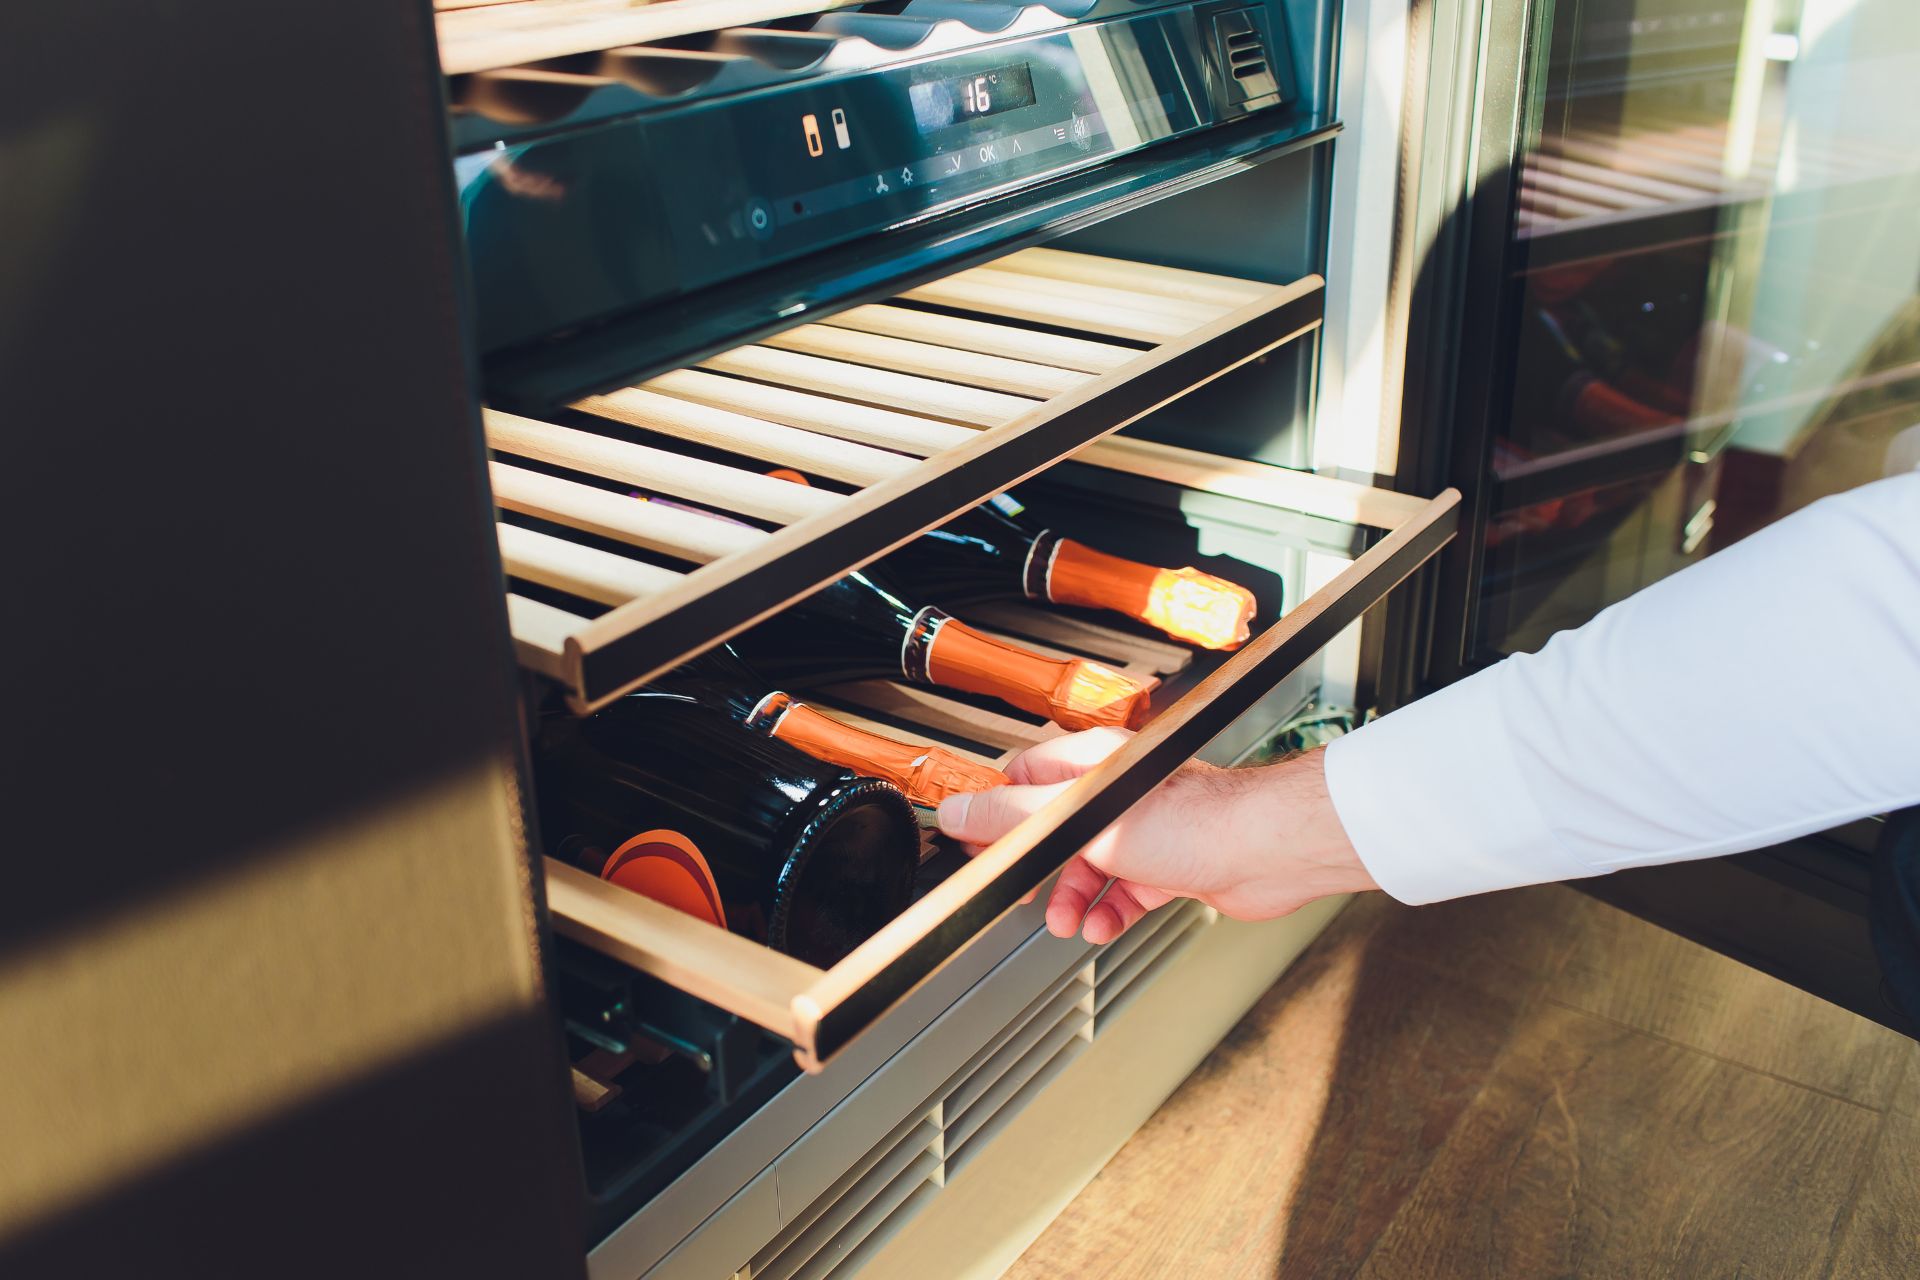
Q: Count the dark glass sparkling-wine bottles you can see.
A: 4